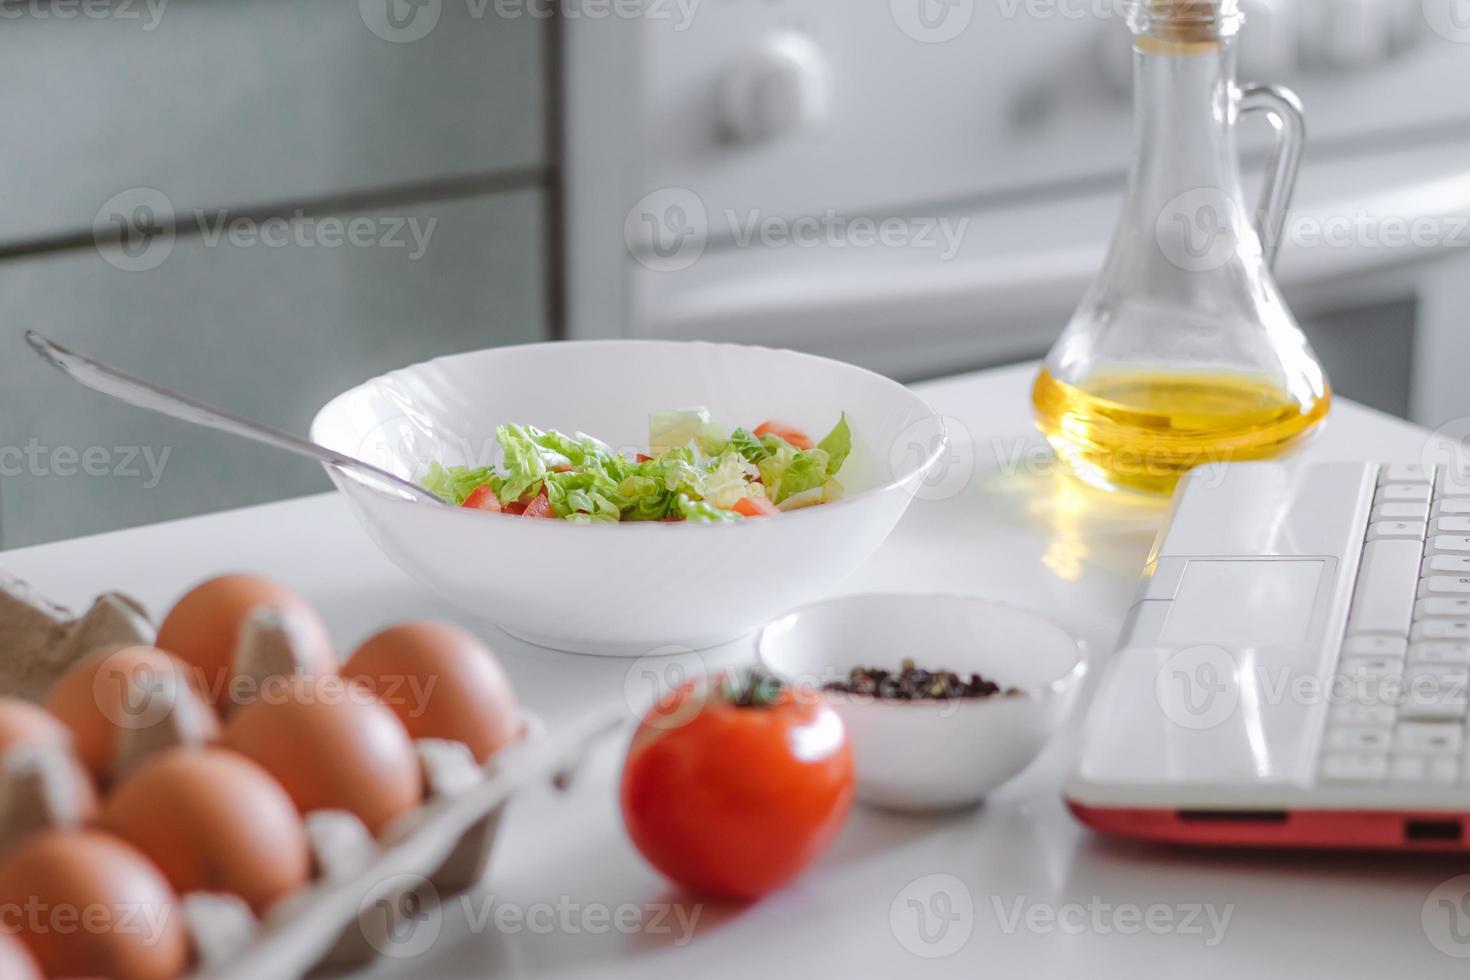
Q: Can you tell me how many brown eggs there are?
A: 8